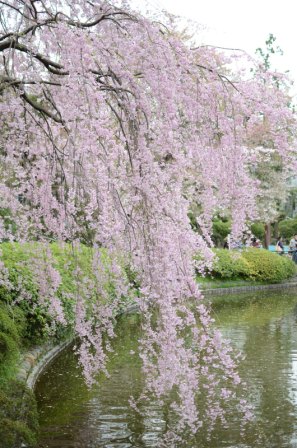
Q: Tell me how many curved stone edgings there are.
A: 1